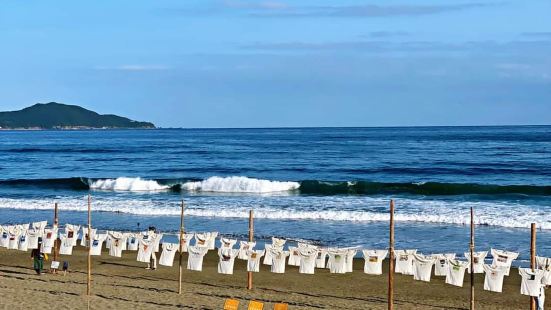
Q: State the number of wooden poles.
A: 7